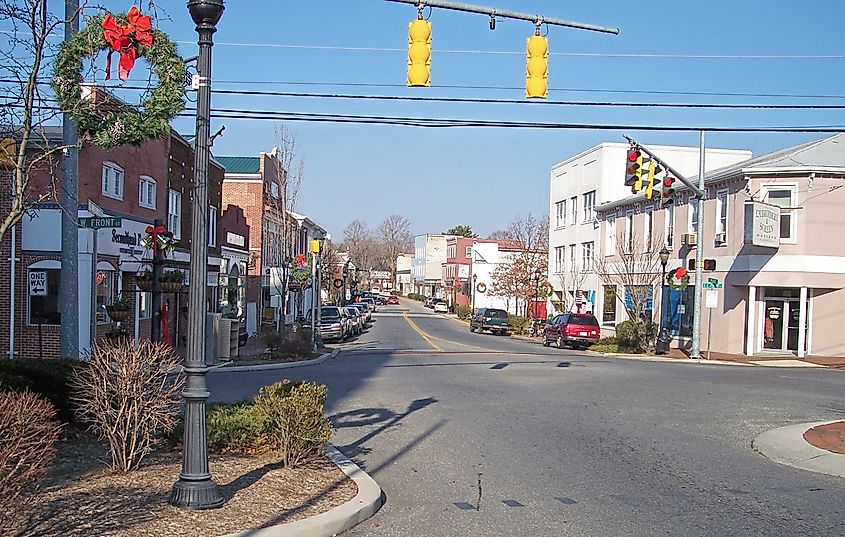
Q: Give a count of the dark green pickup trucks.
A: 1